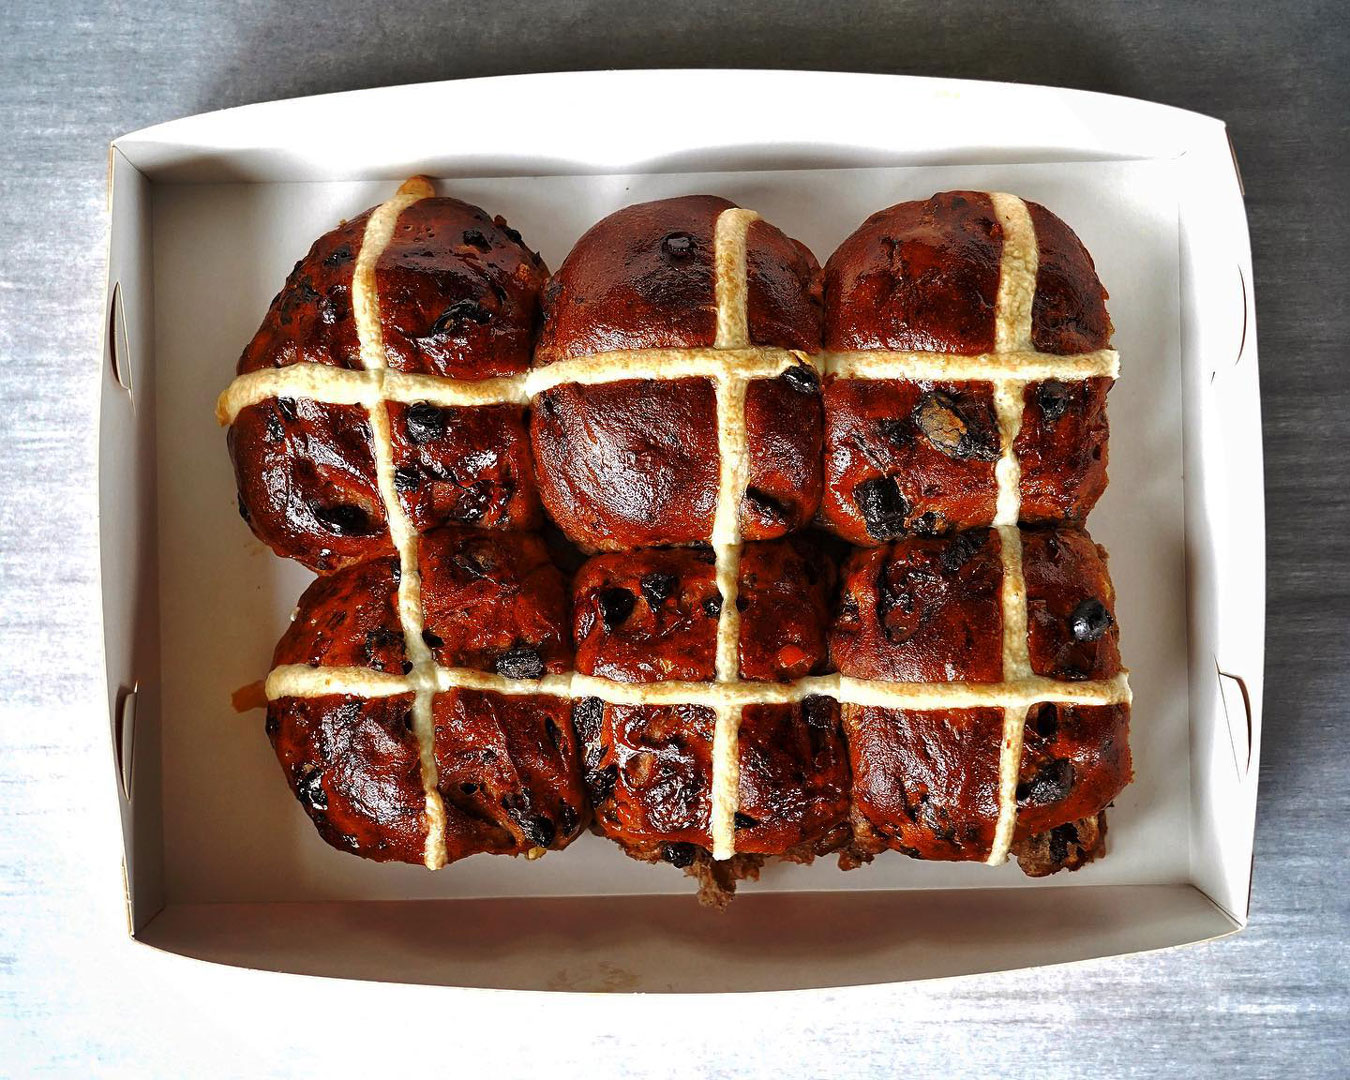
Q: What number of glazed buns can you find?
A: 6